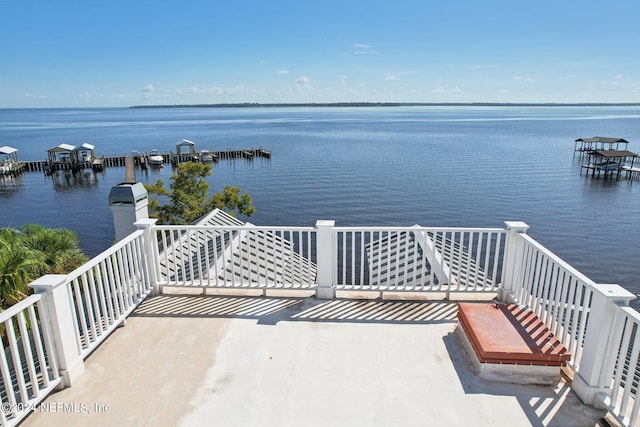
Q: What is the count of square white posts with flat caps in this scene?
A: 5